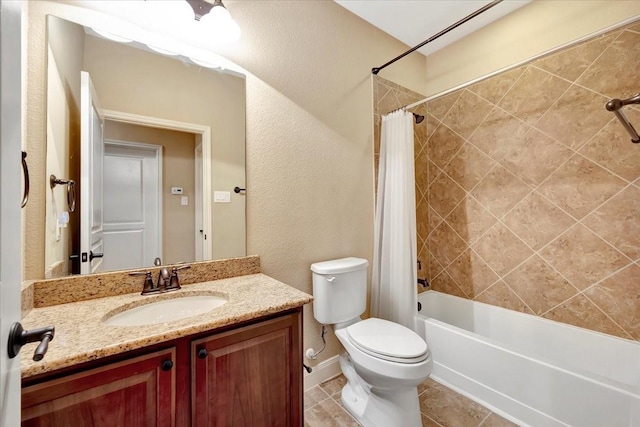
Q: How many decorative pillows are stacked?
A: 0